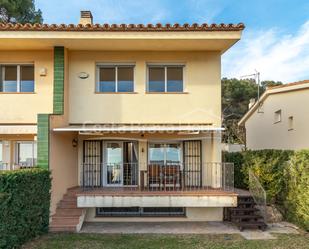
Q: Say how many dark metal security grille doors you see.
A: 2